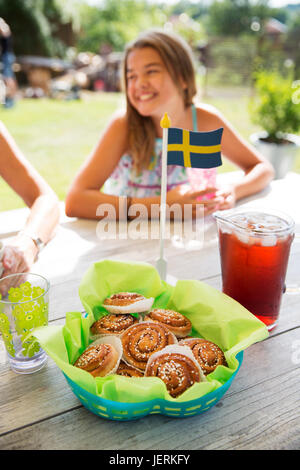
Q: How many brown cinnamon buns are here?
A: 8